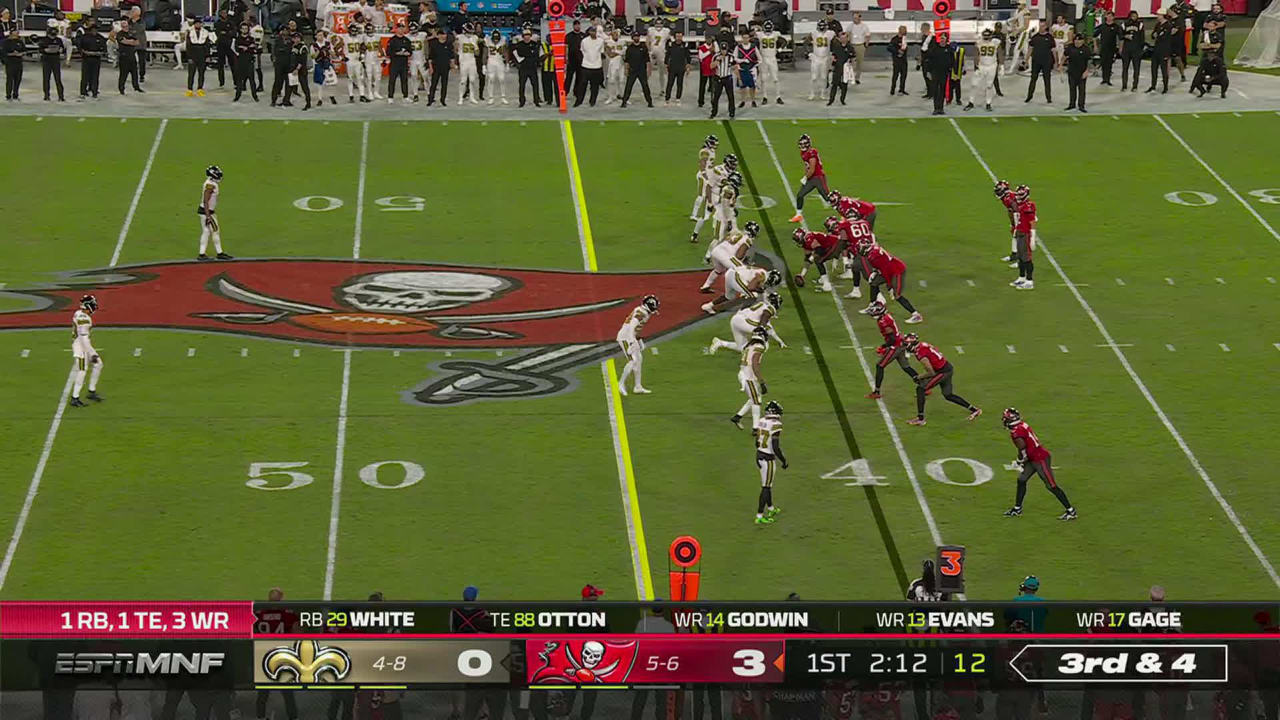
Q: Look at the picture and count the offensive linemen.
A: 5